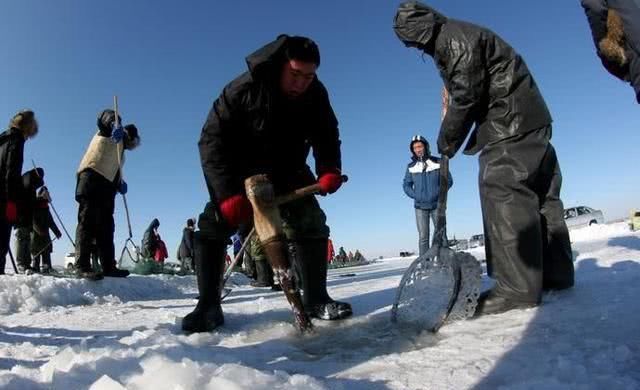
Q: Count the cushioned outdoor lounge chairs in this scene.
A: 0